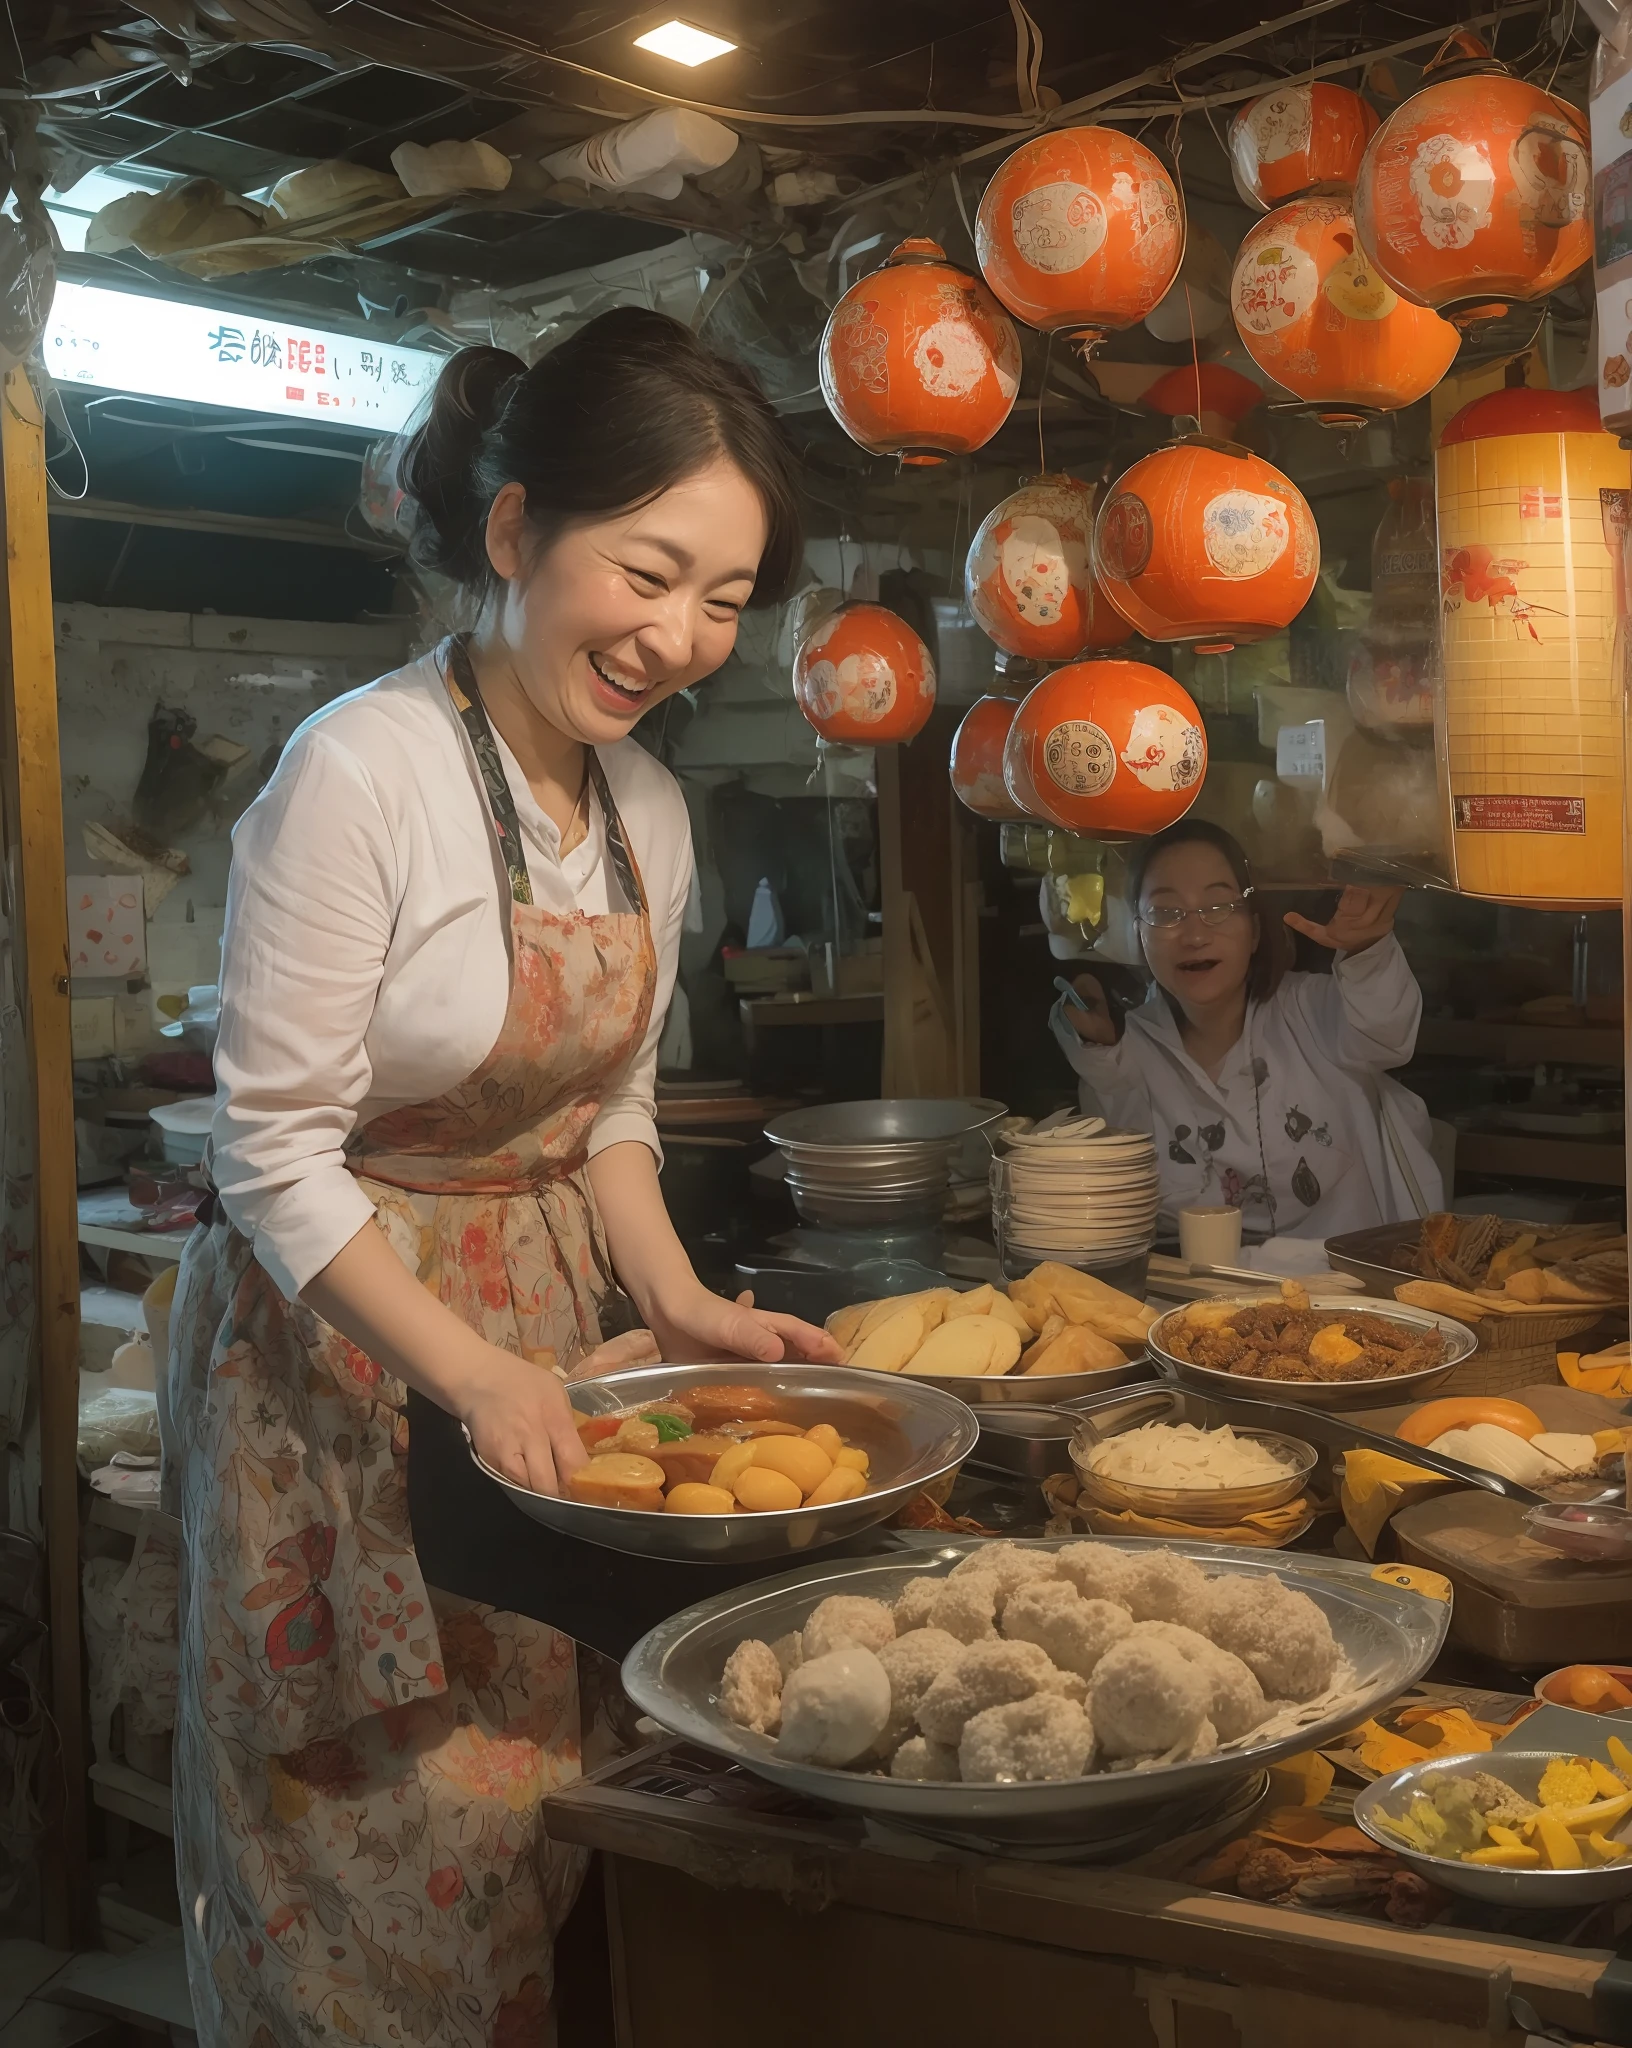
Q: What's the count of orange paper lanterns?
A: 10